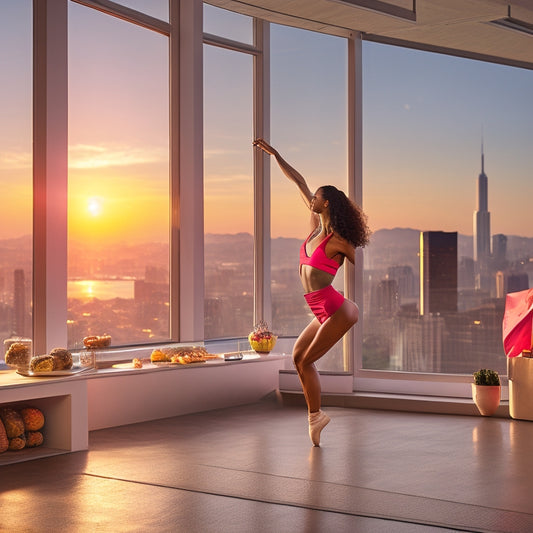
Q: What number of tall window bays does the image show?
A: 5